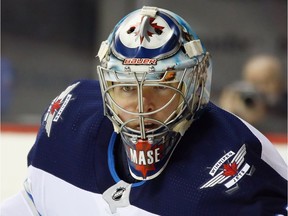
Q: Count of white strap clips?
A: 3